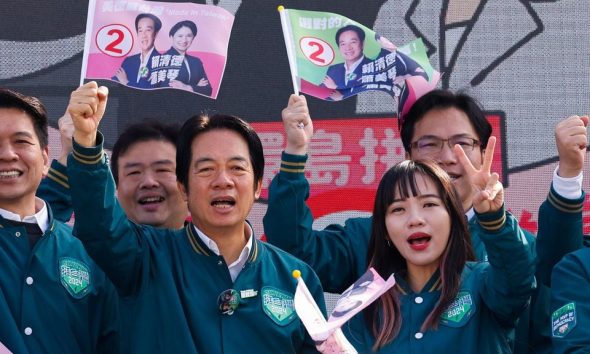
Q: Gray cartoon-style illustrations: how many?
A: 1